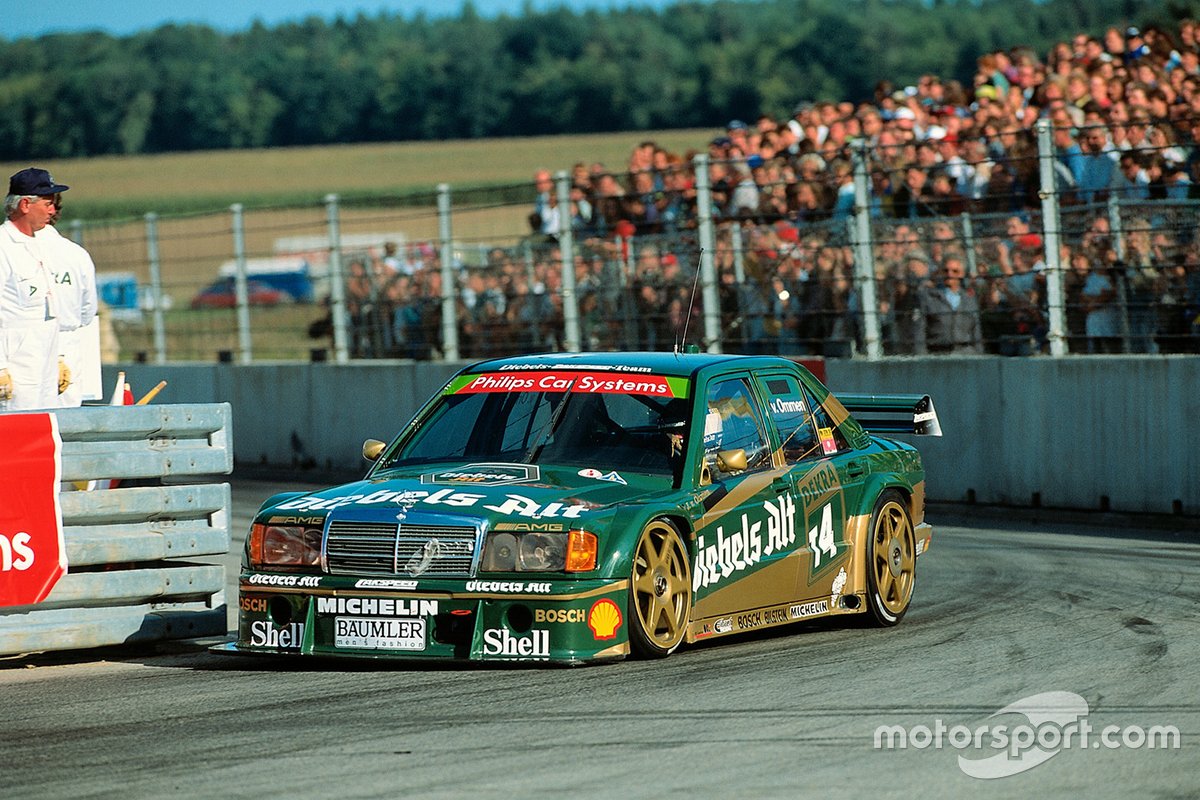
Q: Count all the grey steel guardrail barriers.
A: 3